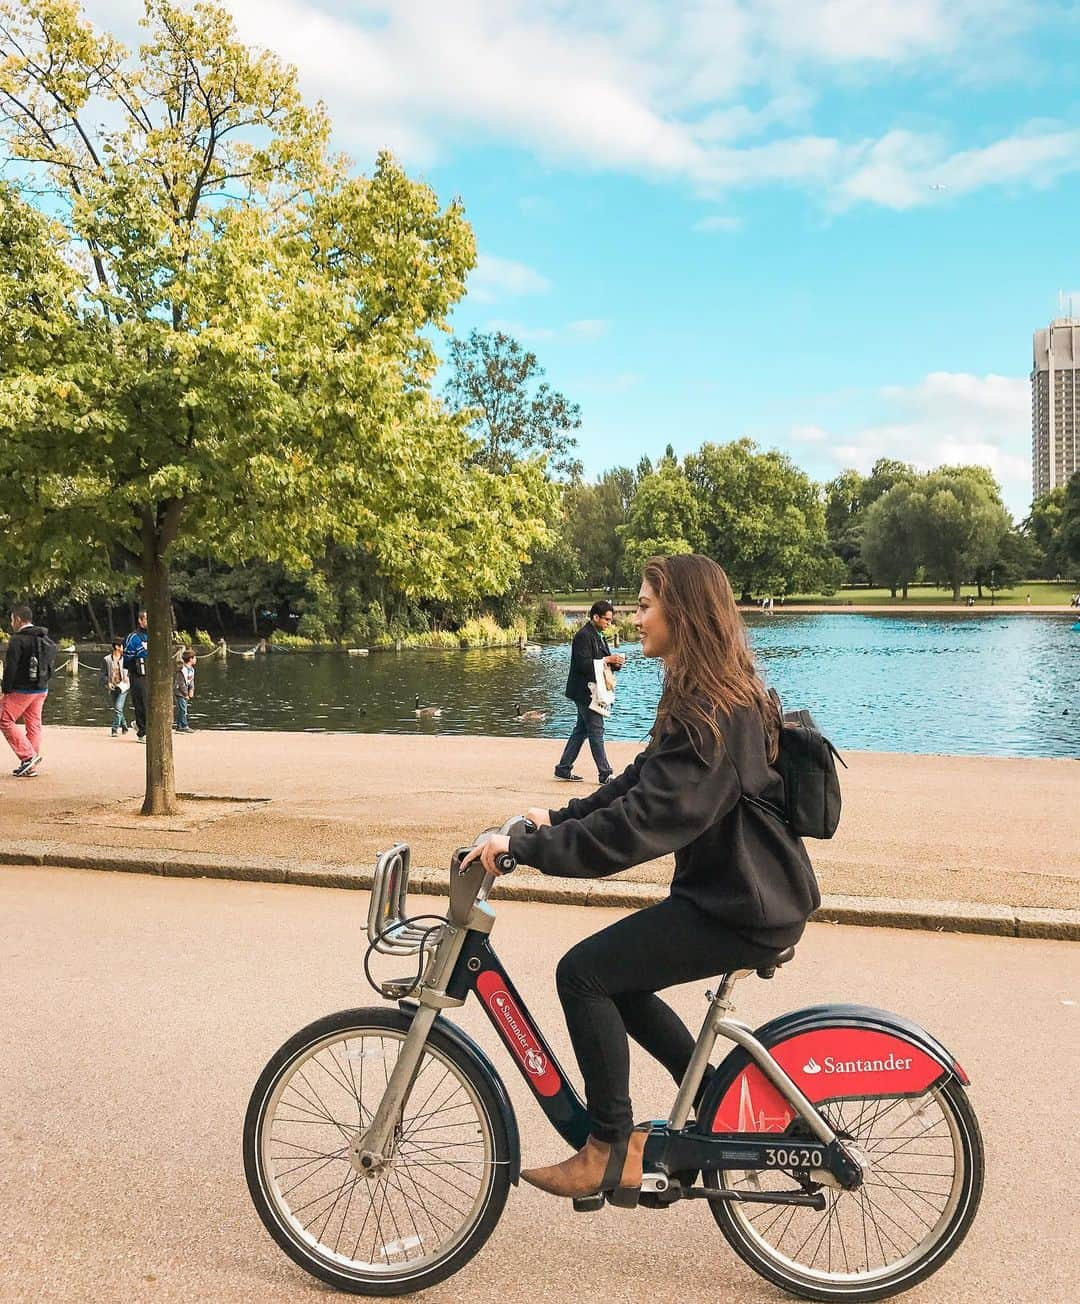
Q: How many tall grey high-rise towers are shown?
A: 1